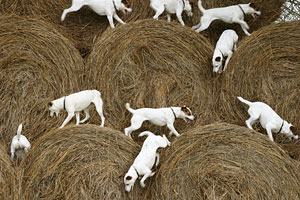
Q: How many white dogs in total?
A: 9